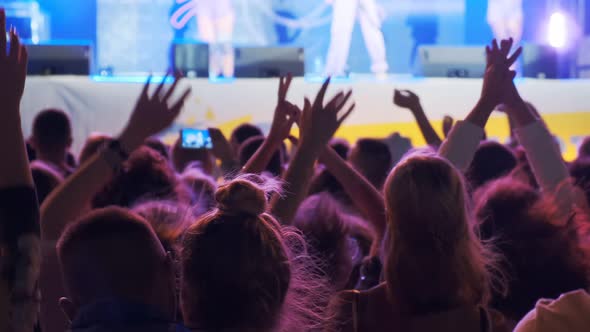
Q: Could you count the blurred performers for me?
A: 3